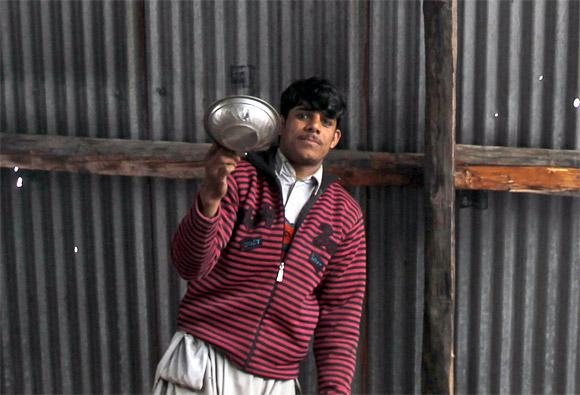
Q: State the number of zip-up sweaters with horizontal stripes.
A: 1